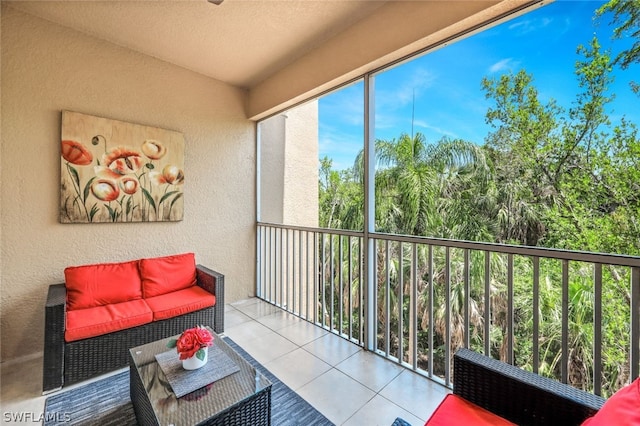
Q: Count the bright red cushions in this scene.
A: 6